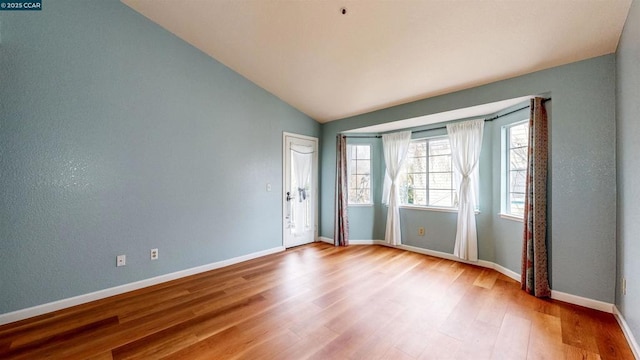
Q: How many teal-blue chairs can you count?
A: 0